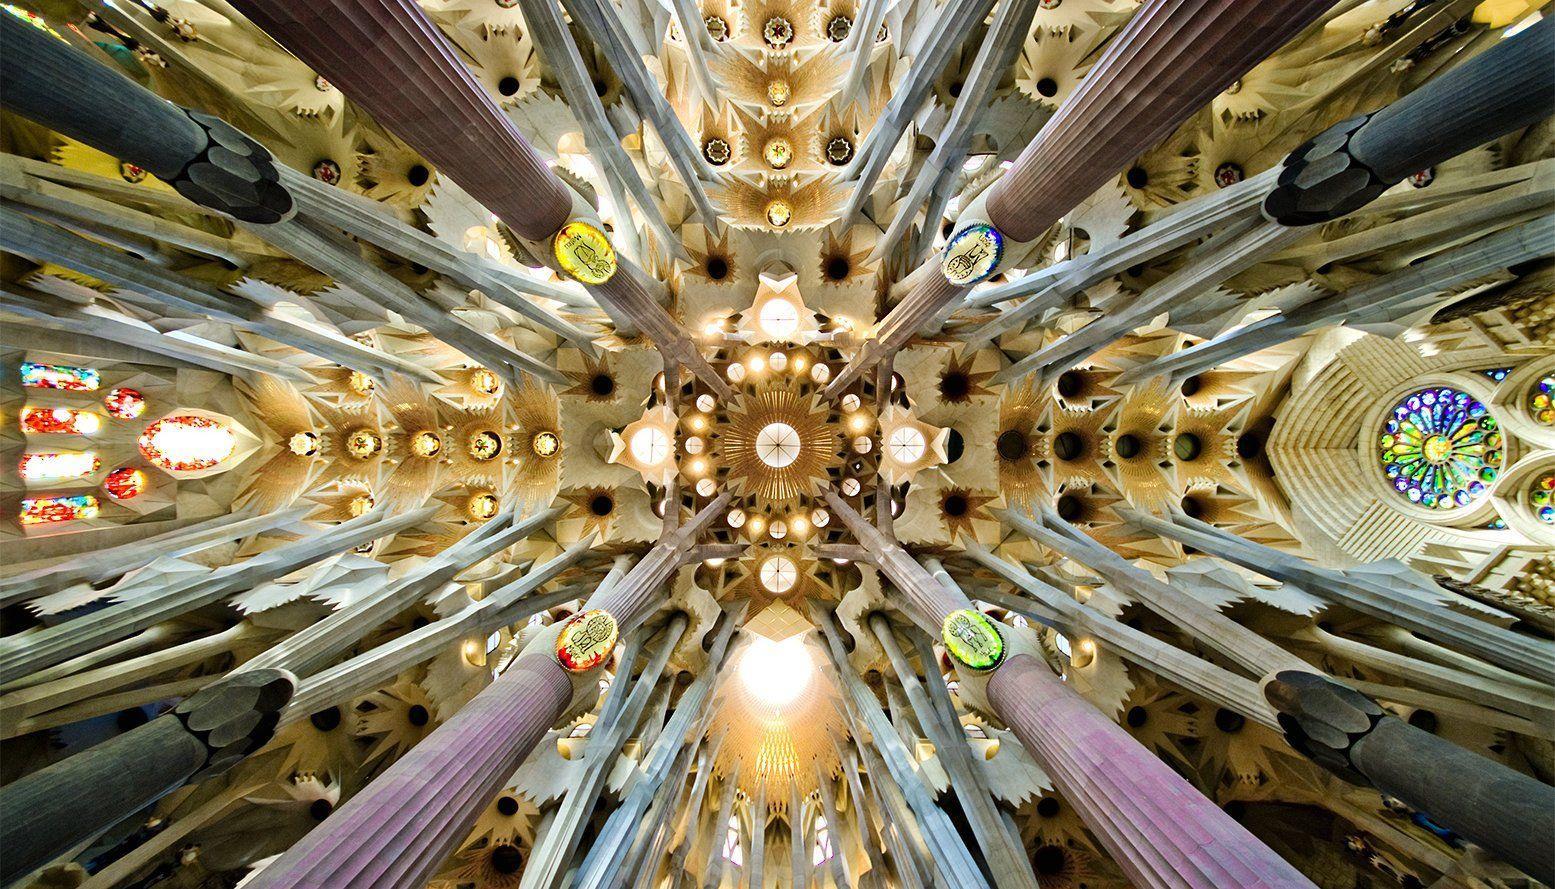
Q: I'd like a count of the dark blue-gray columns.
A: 4